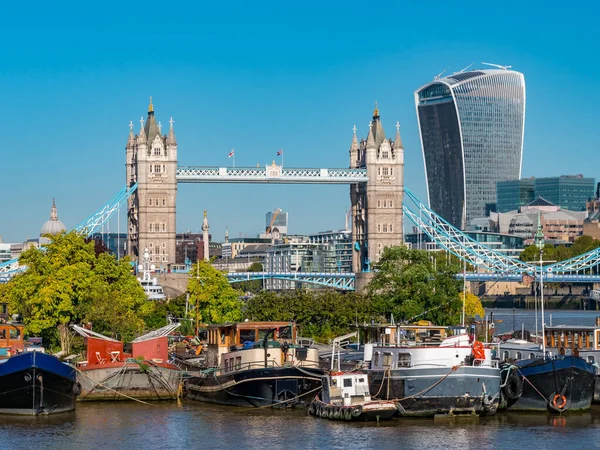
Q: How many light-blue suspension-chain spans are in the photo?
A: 2